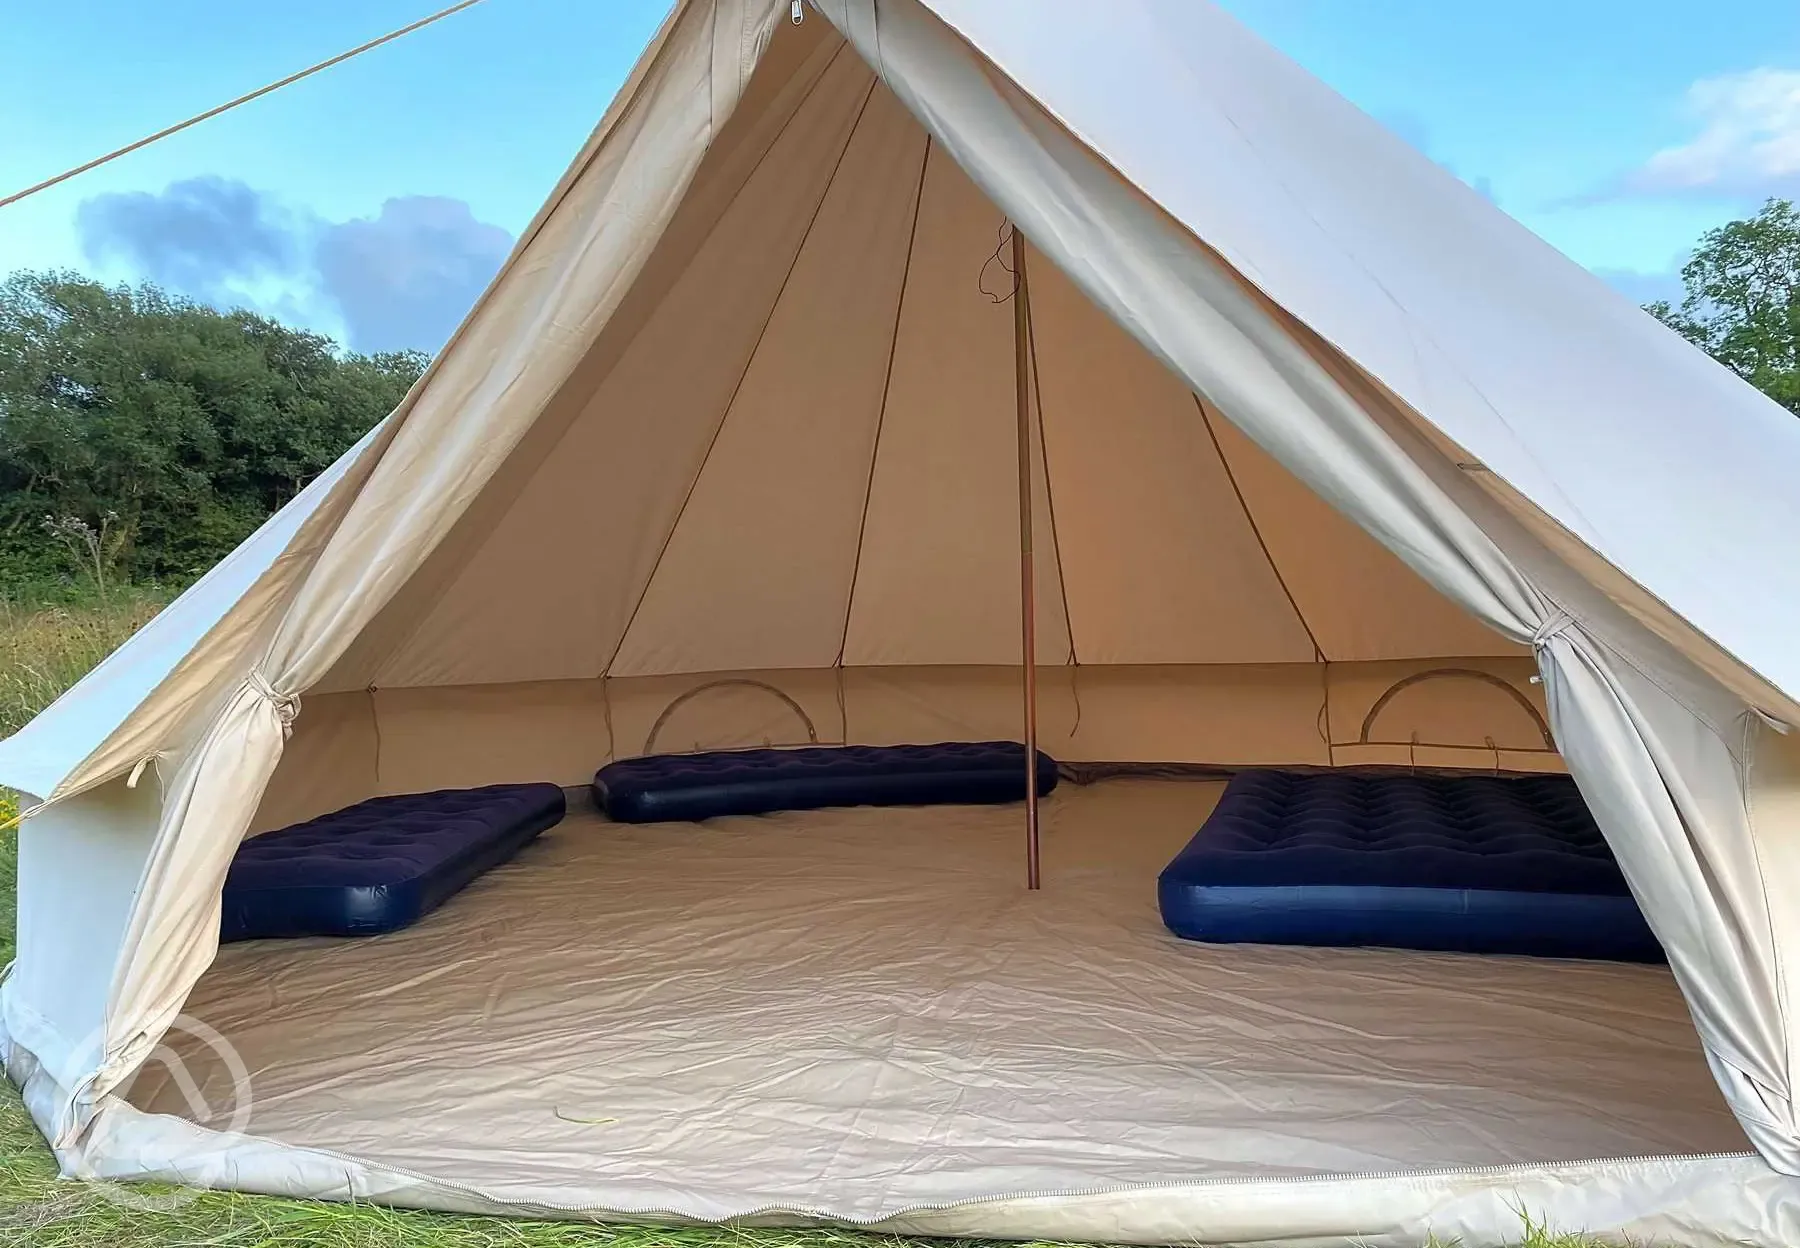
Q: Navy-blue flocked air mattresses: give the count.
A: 3